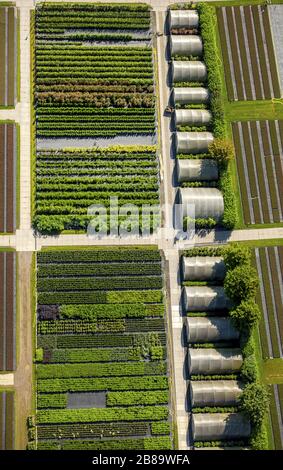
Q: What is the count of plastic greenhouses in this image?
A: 14